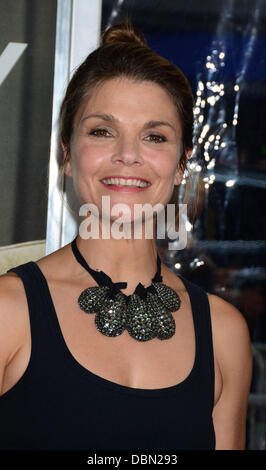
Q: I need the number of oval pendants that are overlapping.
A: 5